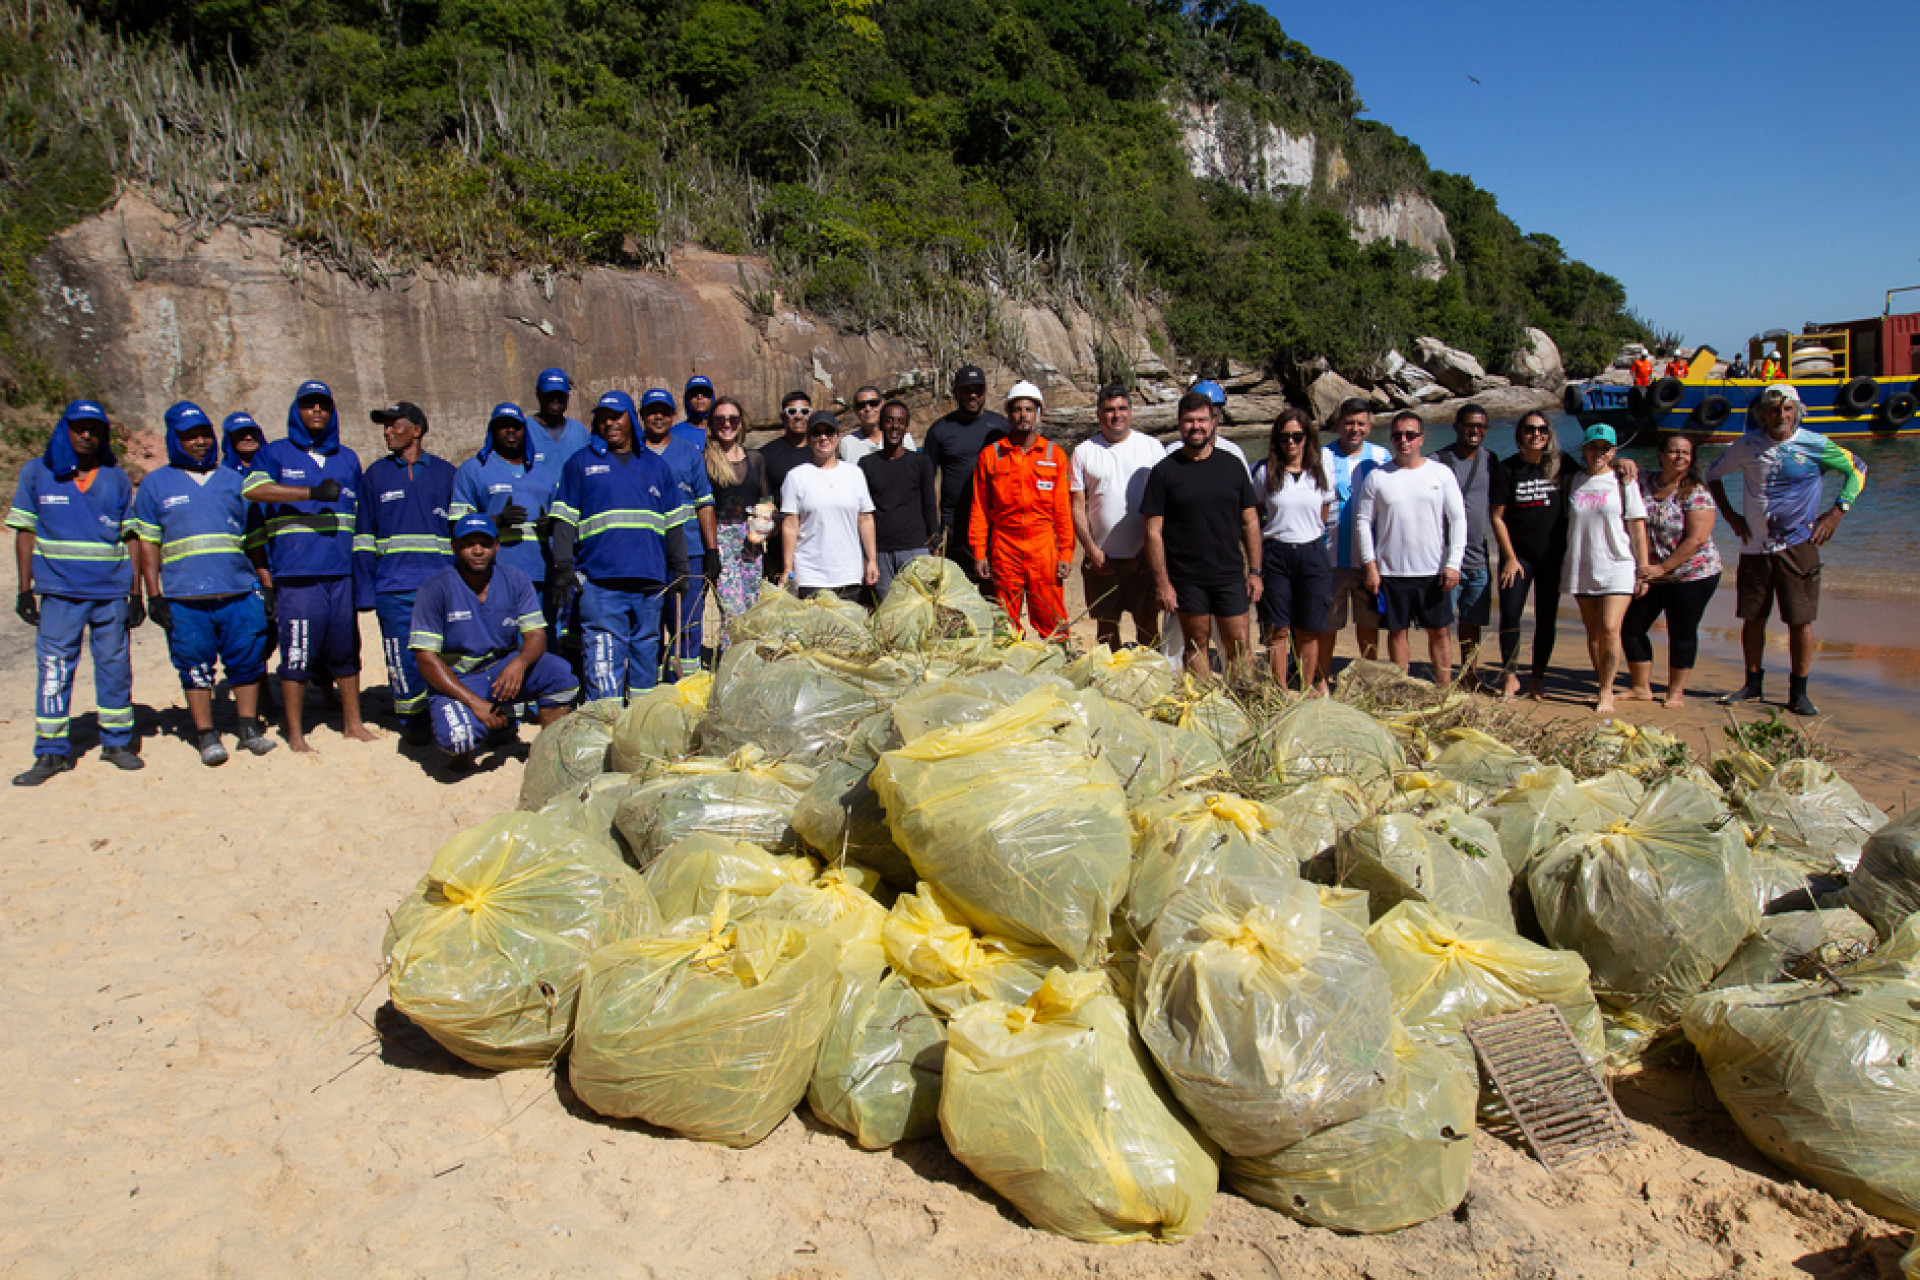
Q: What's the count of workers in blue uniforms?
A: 11